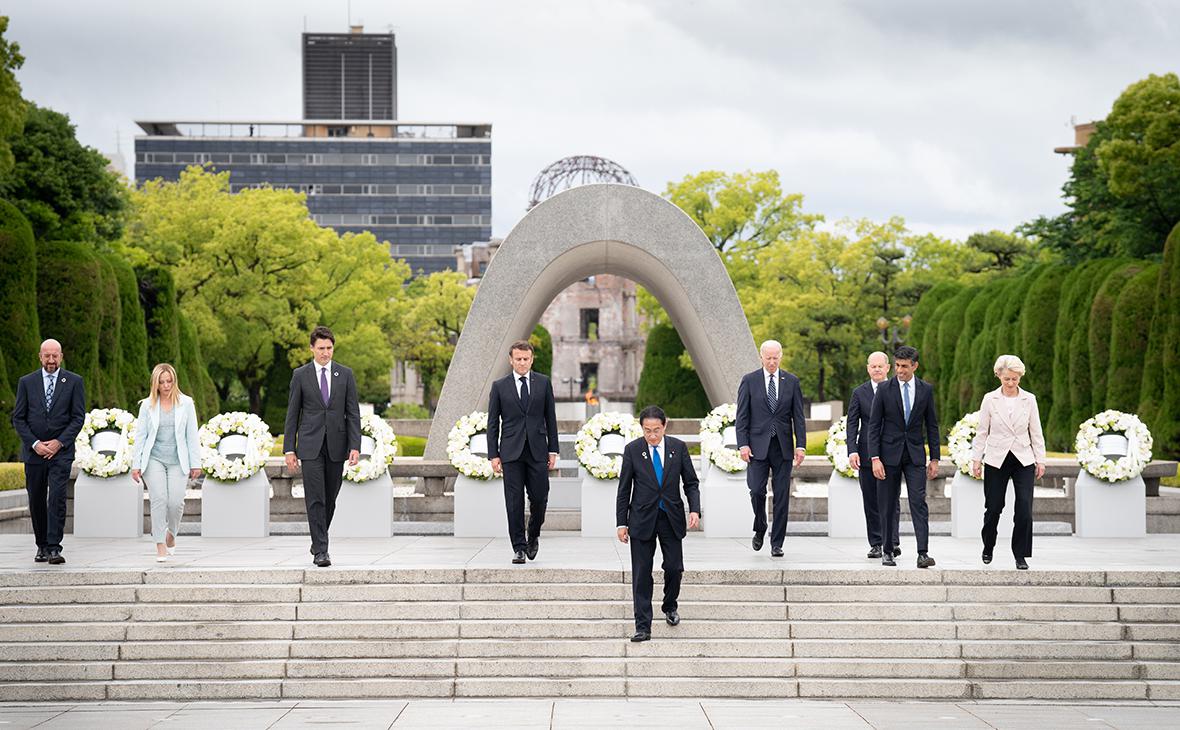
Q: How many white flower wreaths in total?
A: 9